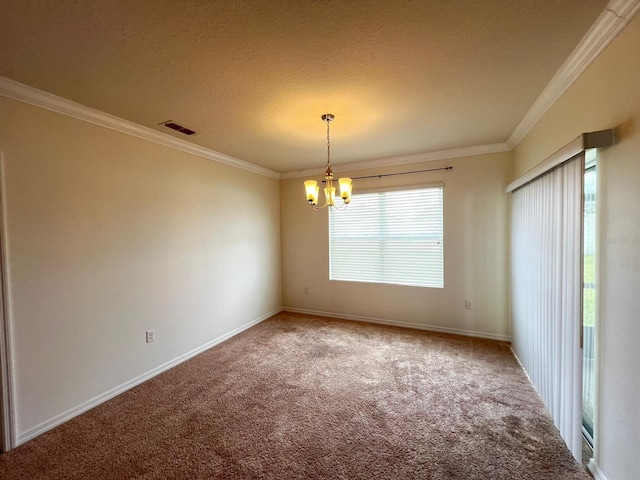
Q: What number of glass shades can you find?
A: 5